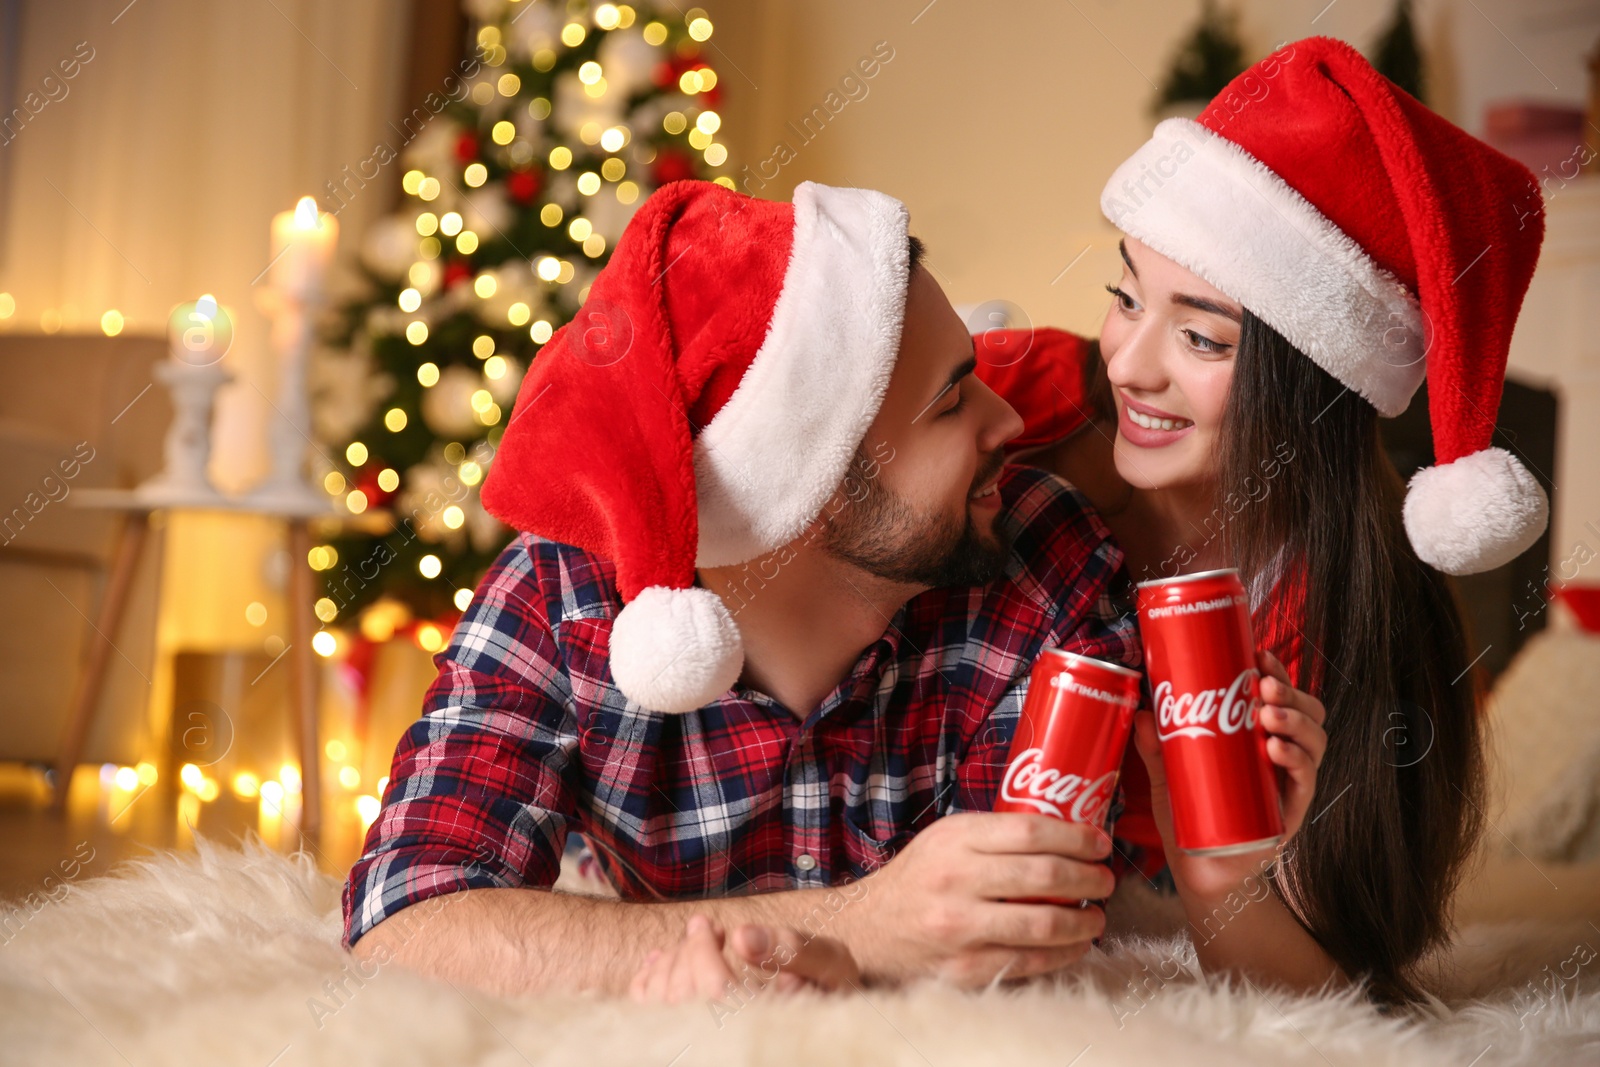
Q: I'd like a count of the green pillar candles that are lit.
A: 0